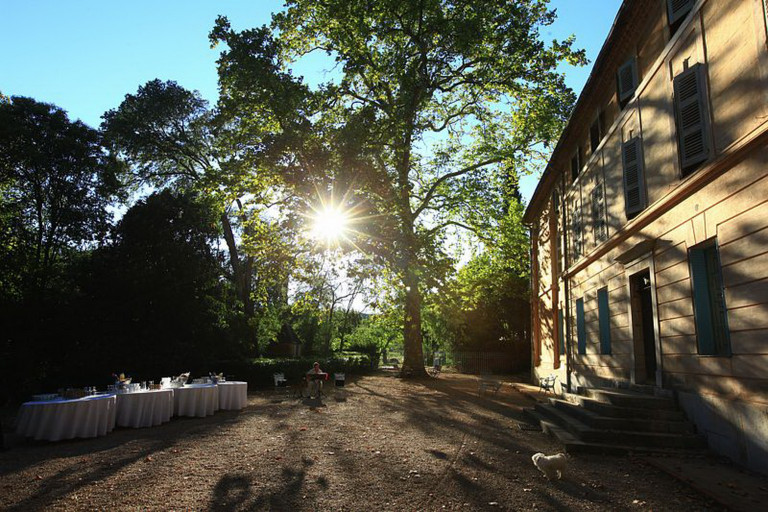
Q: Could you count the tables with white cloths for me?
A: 4